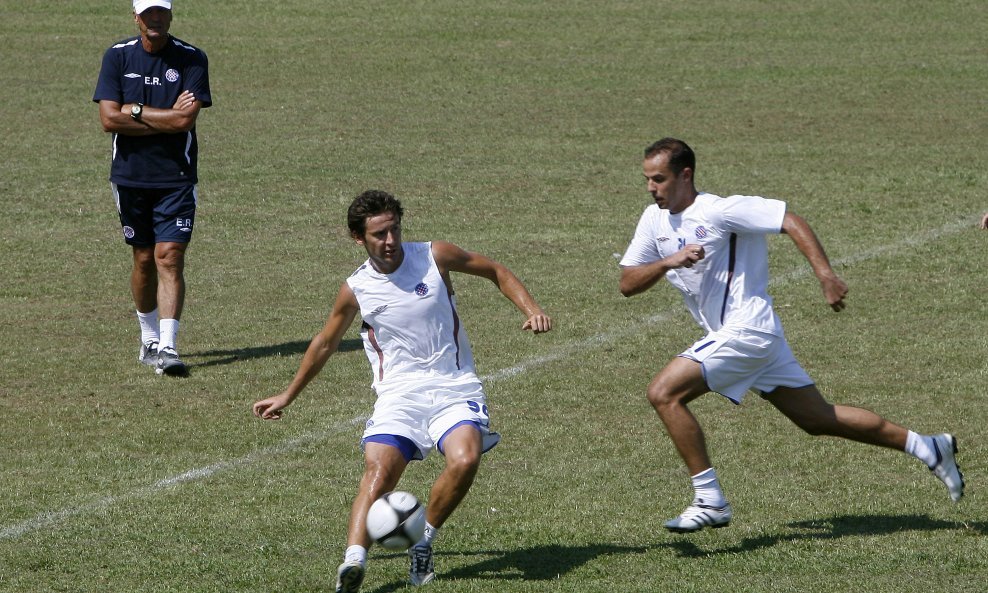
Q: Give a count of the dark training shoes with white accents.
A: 2